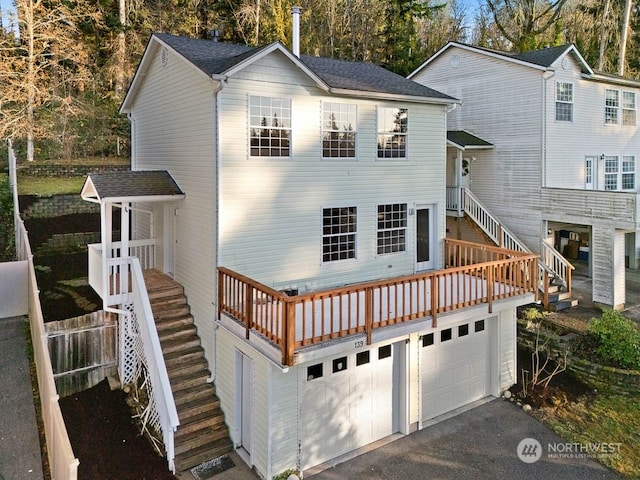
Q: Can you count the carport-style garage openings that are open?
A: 1